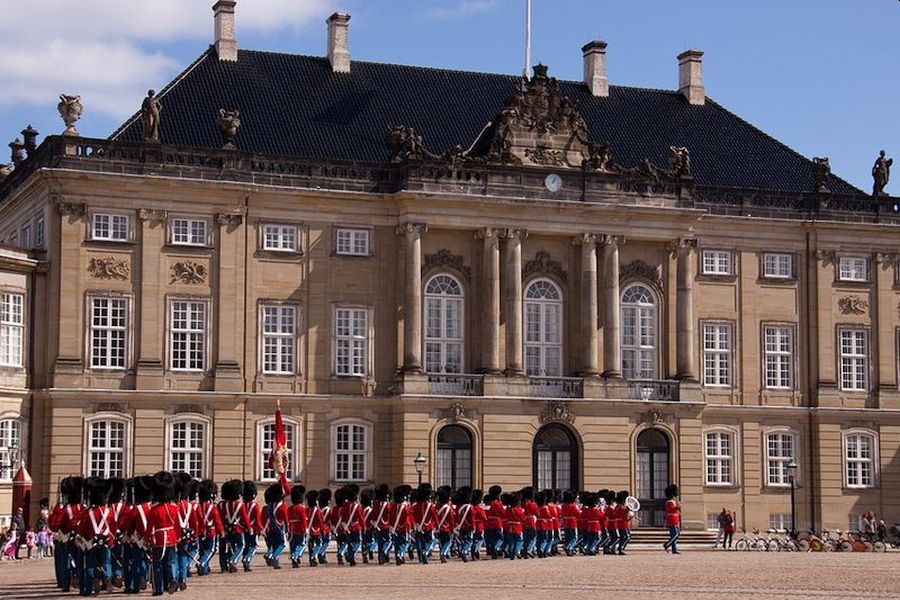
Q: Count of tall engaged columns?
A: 6